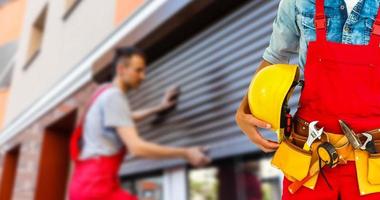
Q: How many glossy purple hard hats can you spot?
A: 0